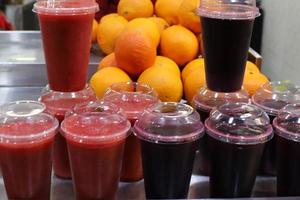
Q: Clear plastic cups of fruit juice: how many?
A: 11